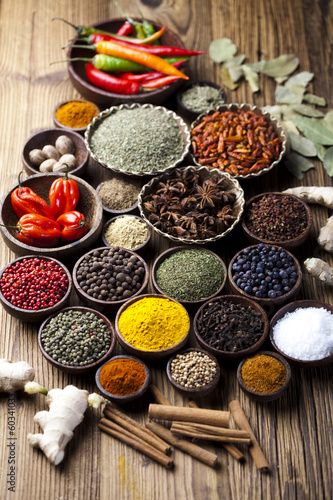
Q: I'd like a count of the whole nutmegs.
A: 6